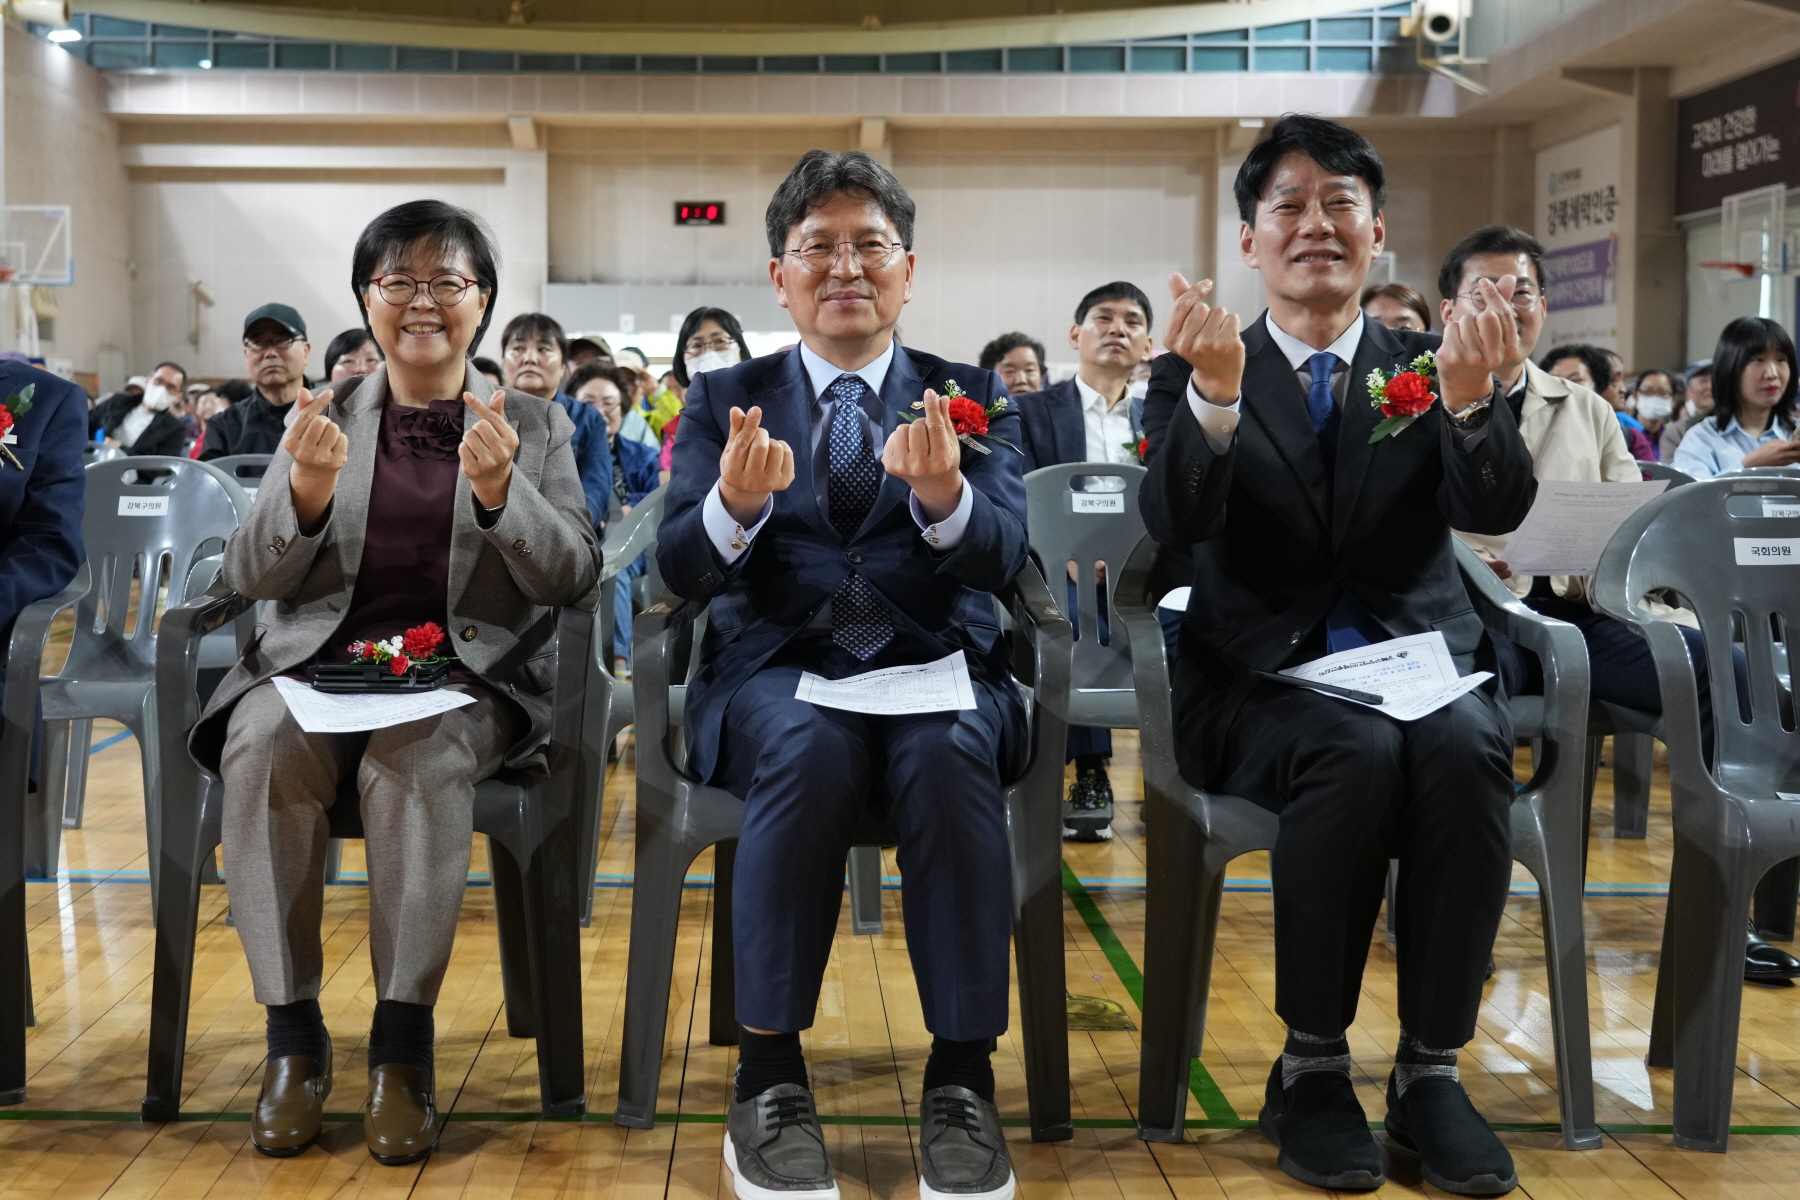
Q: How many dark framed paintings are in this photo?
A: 0